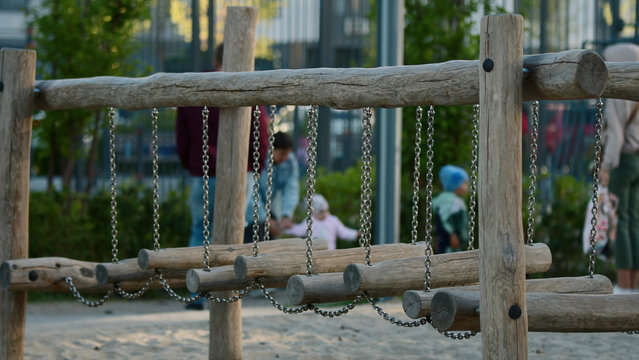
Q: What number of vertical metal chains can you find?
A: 14